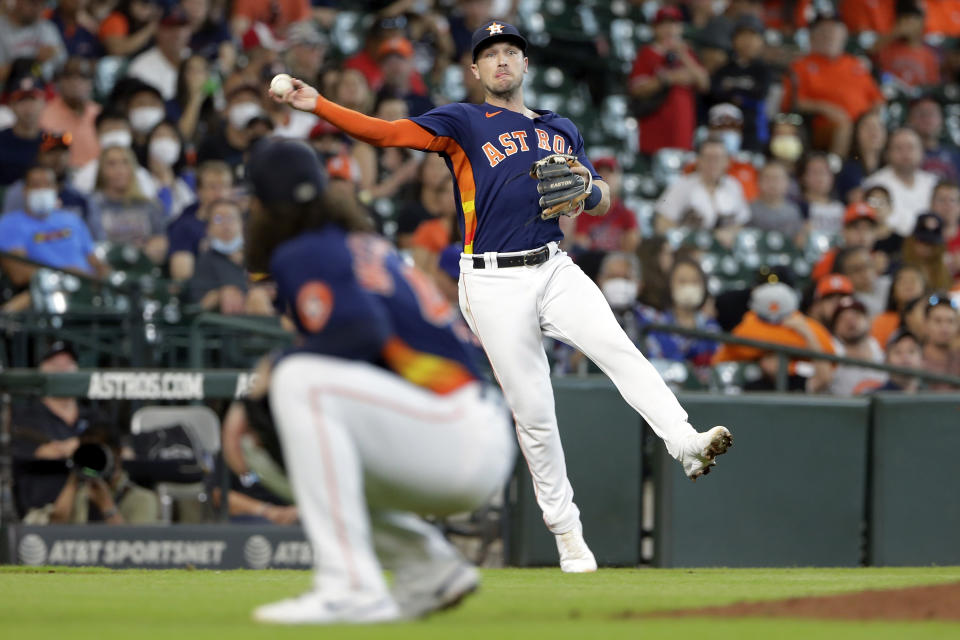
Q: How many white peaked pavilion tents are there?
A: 0